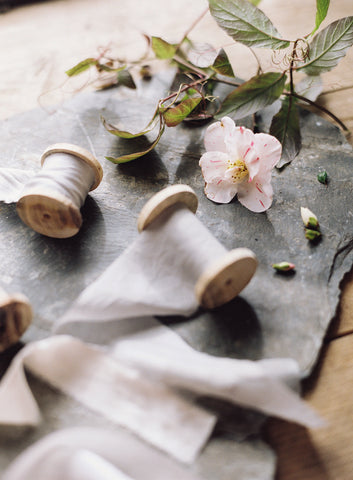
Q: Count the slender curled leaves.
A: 2